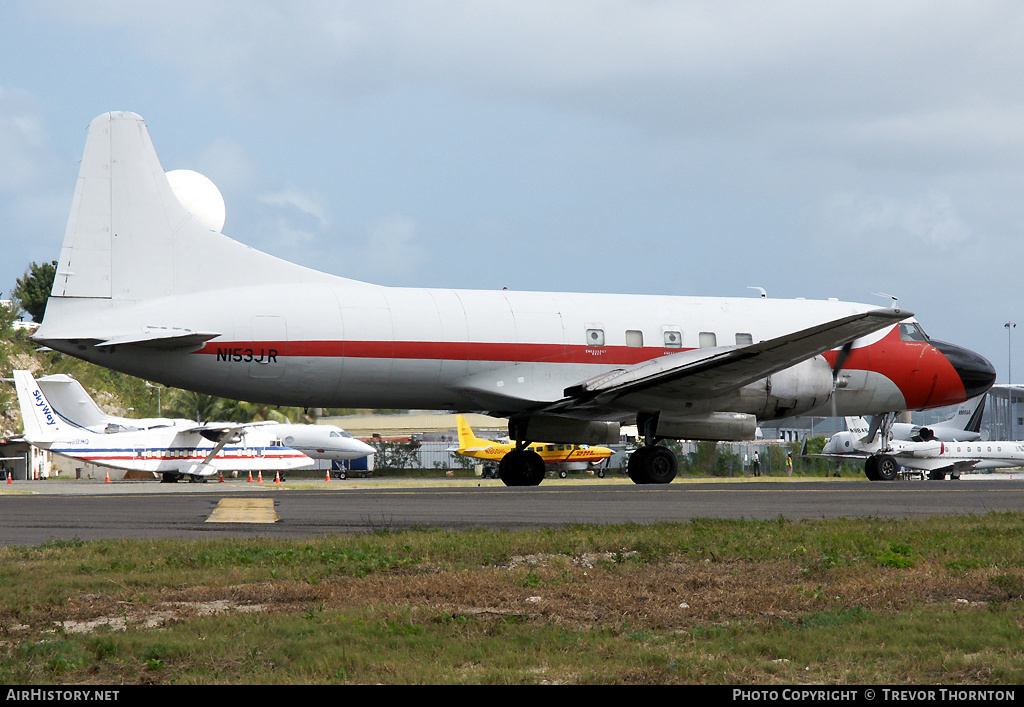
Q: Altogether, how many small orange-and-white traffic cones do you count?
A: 7